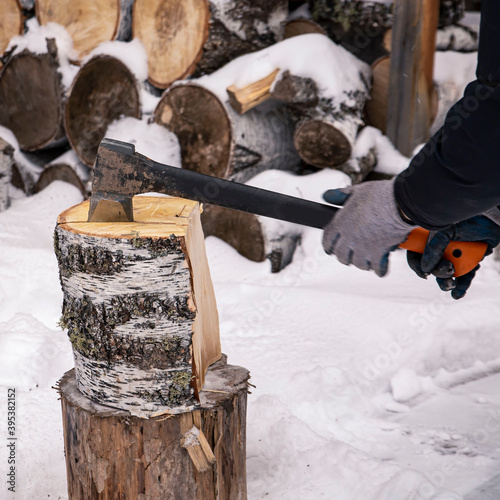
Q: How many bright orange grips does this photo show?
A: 1